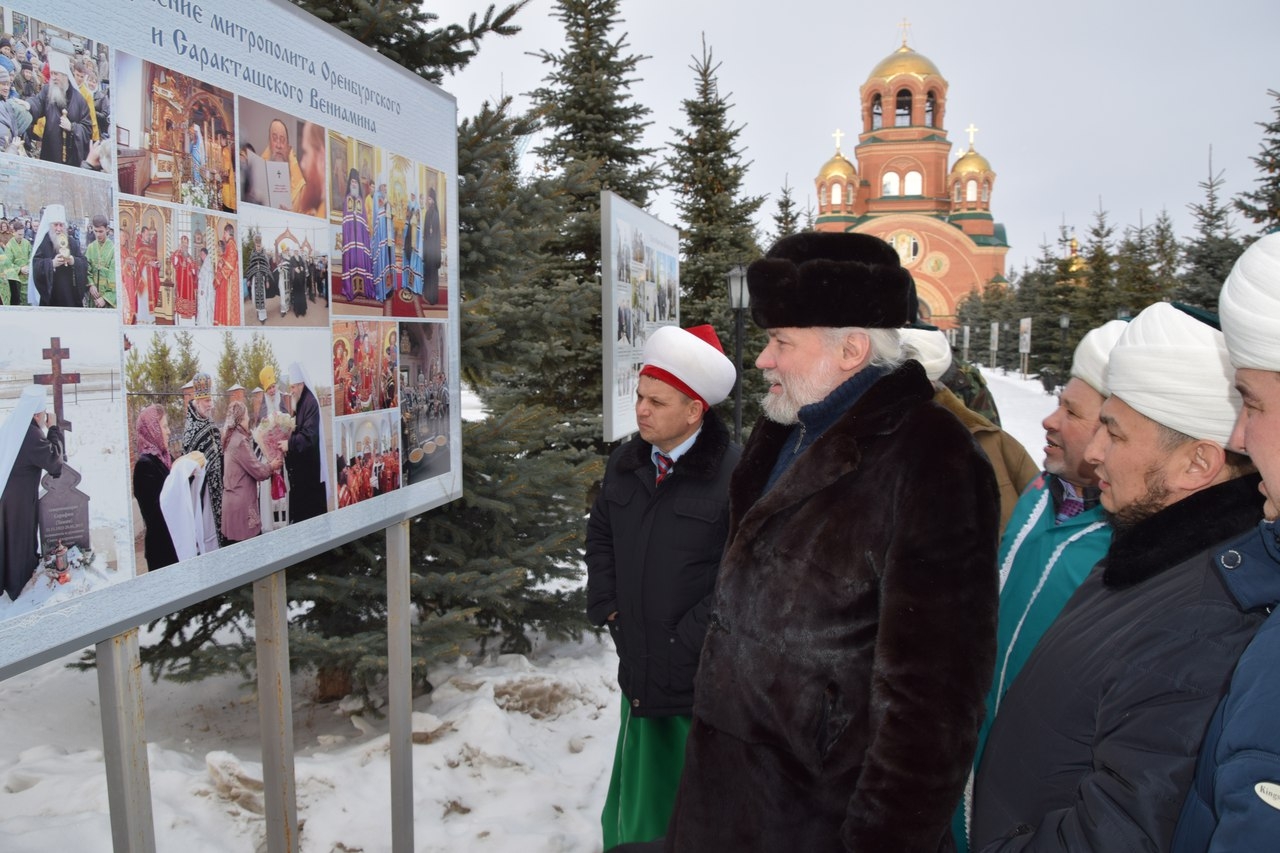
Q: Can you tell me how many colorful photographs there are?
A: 12